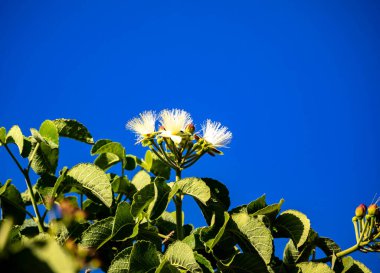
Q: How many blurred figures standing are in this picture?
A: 0